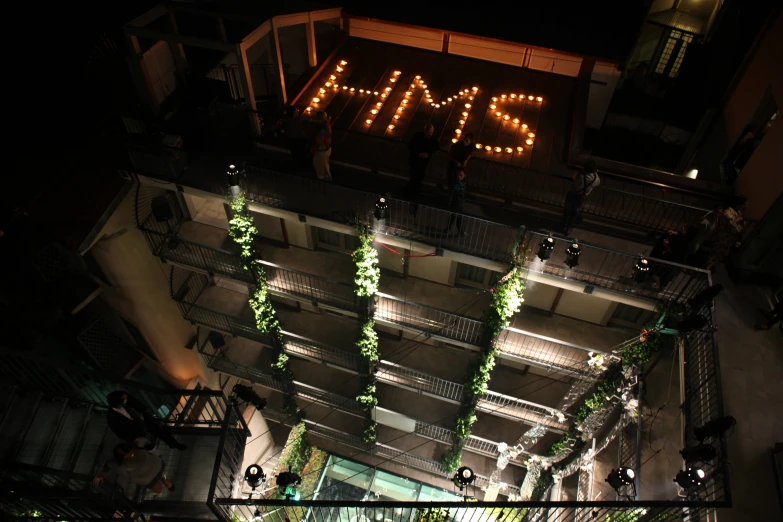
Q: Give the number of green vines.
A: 4